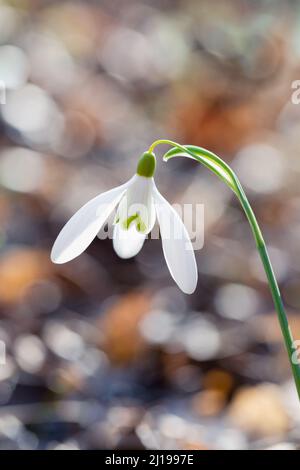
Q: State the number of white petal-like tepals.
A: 3